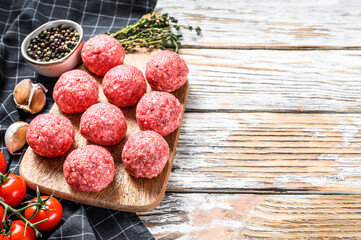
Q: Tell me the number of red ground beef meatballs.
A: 9